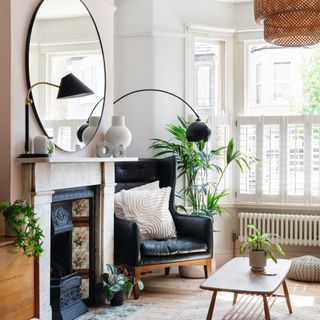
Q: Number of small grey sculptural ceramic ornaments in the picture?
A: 2